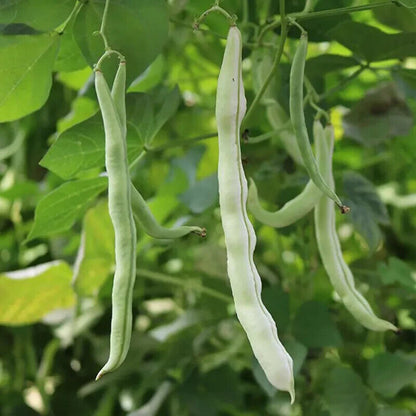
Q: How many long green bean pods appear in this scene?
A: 6